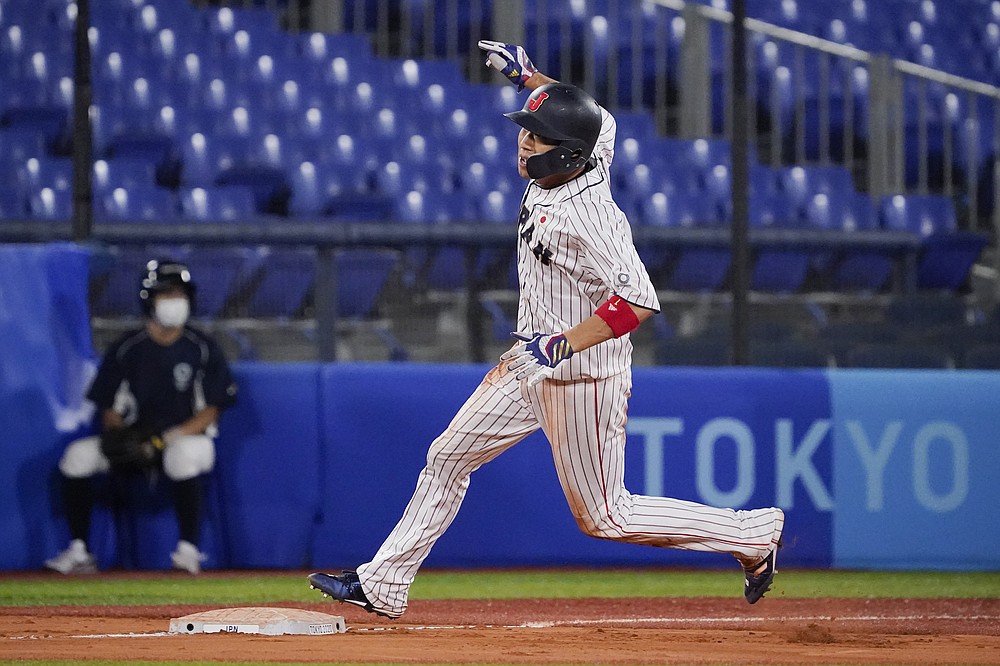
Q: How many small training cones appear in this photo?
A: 0